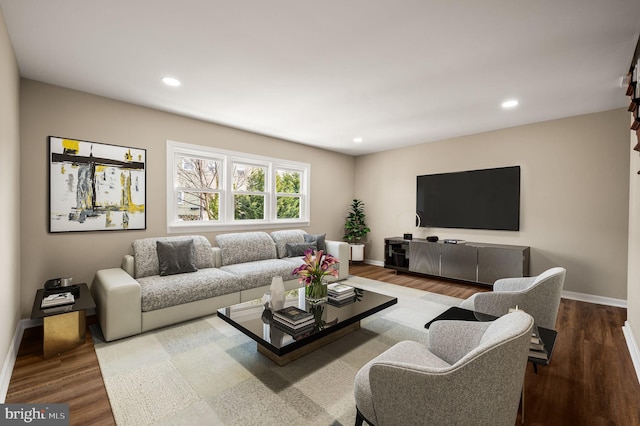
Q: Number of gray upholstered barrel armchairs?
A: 2